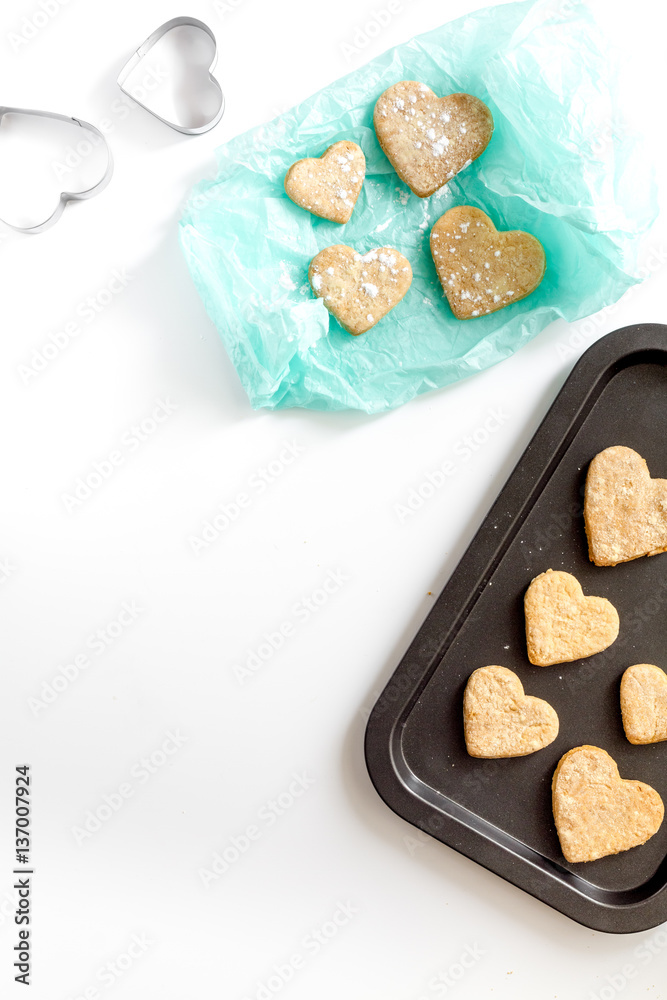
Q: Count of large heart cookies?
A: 4